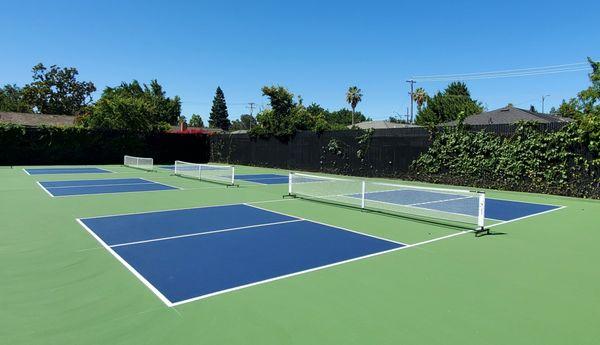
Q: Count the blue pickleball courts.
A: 3